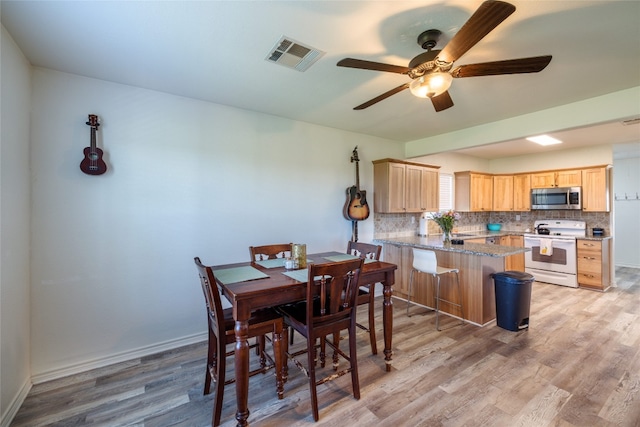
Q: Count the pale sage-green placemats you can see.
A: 4